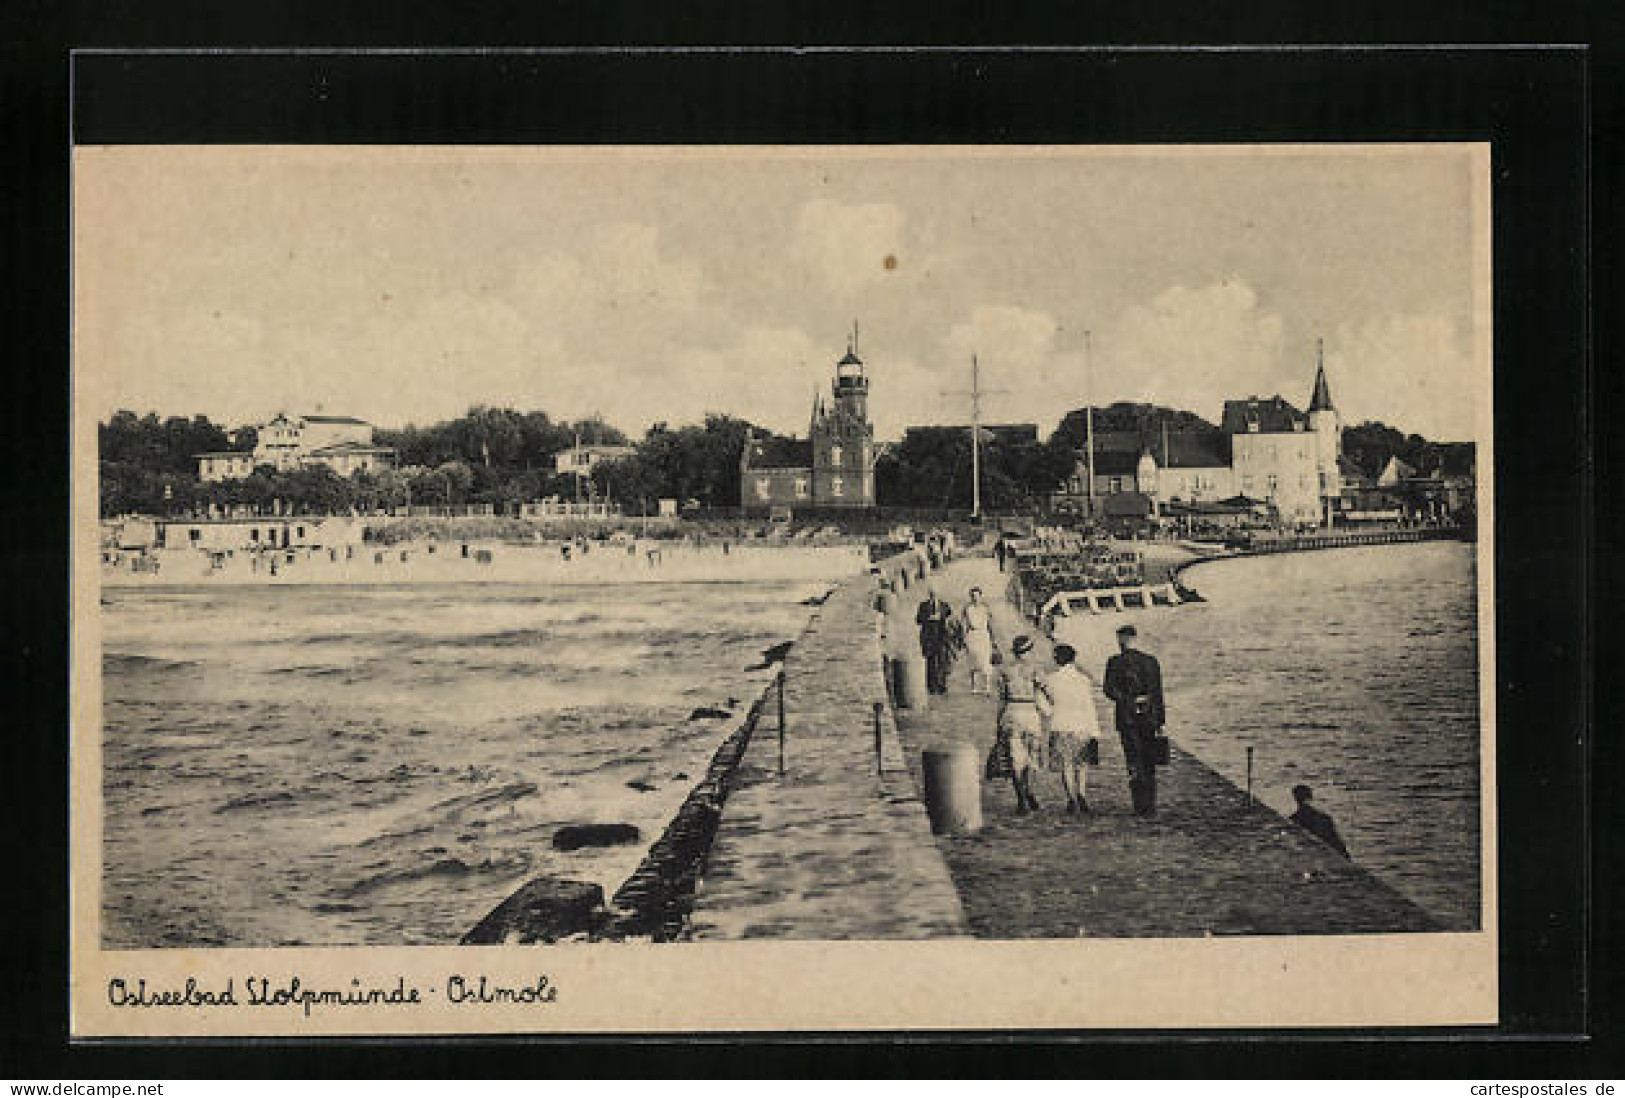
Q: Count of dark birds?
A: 0